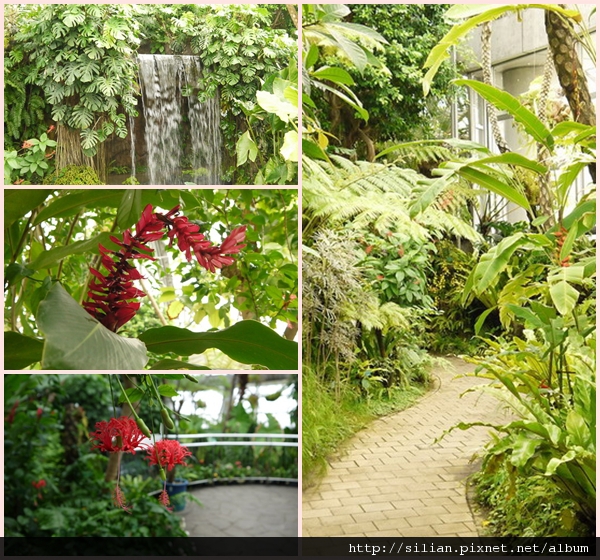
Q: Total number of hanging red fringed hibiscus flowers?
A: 2